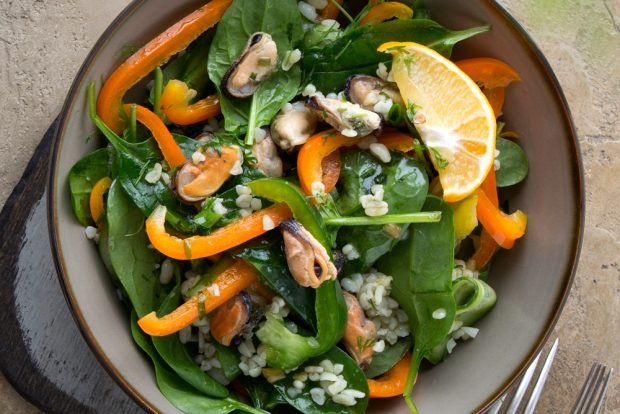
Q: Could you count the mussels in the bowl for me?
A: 9